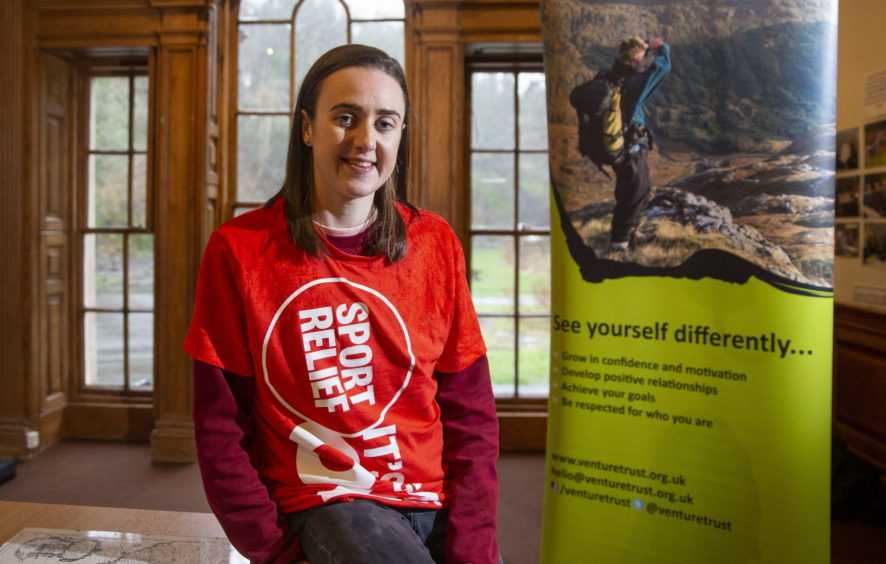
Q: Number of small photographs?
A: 6